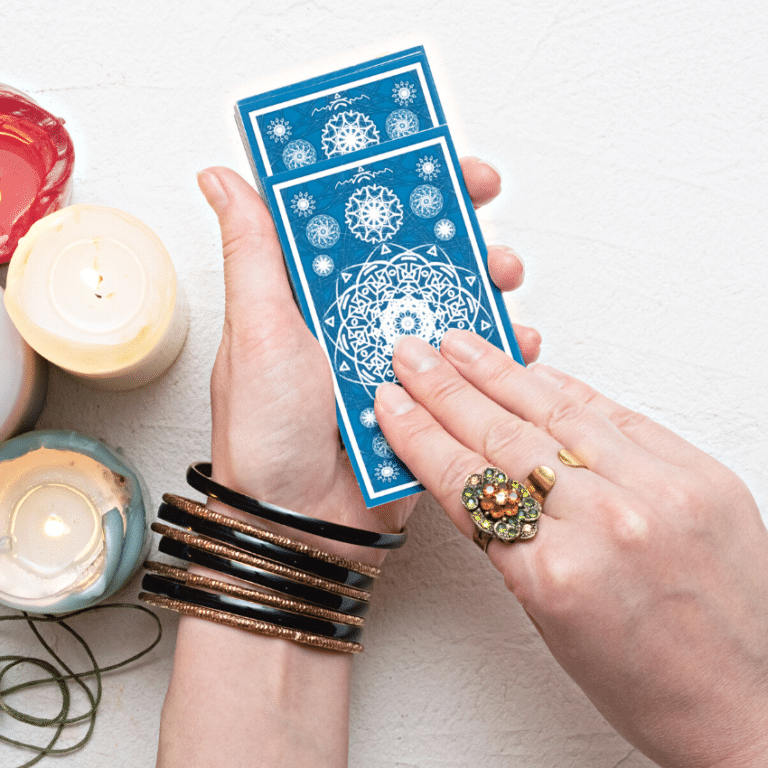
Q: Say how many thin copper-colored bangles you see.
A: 4